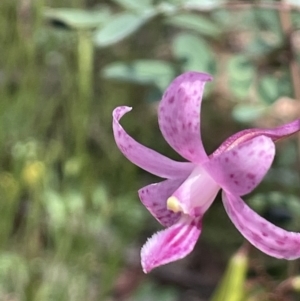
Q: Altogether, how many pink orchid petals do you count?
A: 6